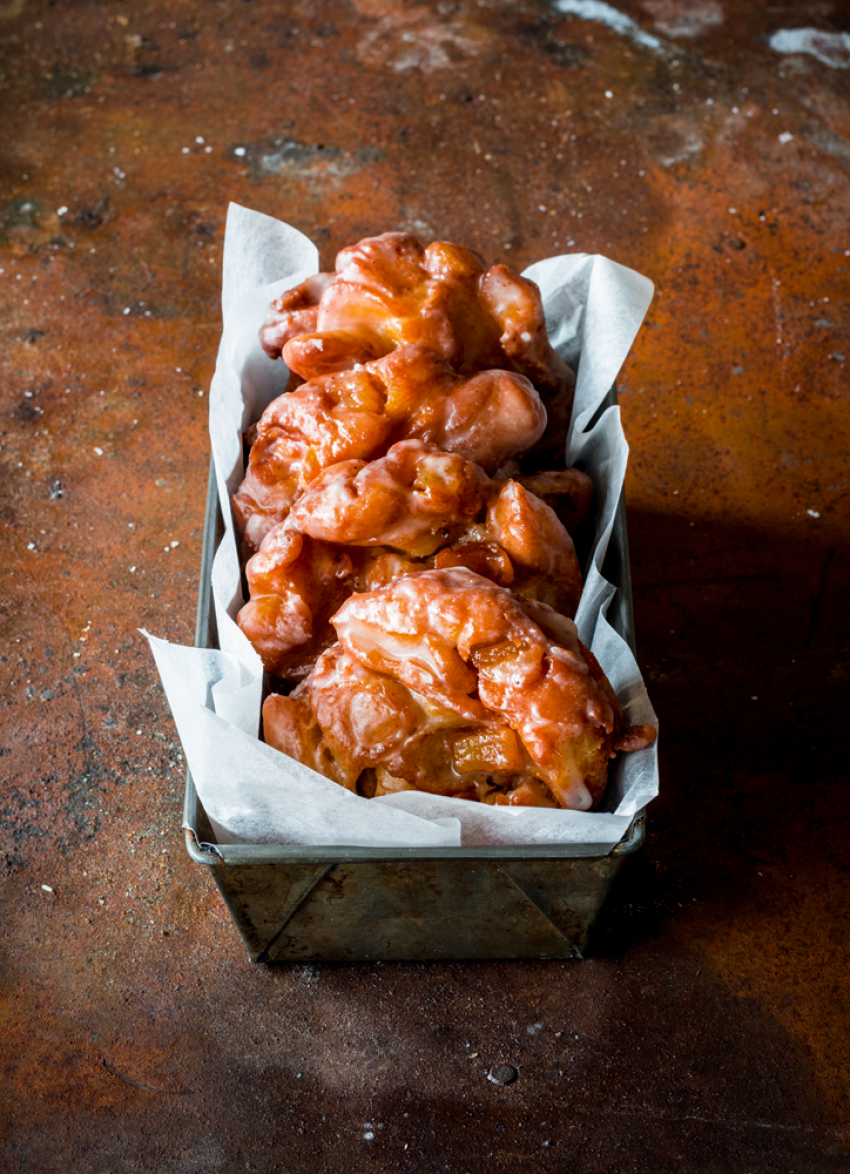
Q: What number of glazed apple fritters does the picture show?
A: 4